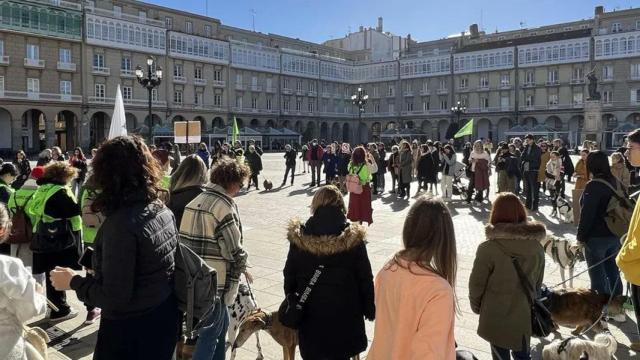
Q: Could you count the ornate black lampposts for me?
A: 3